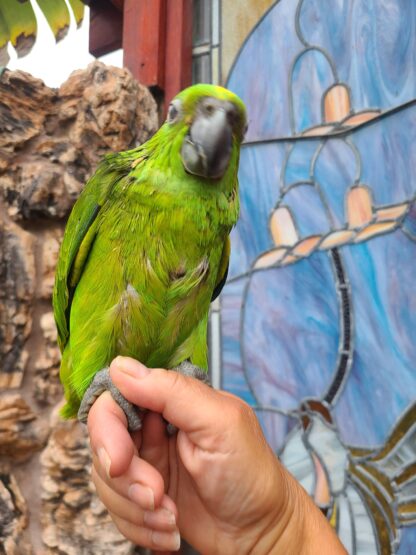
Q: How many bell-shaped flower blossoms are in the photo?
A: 3